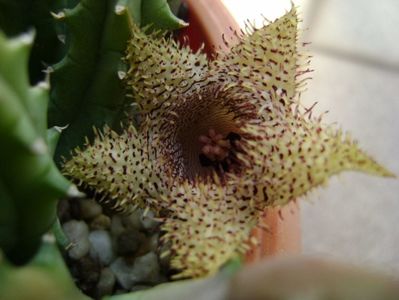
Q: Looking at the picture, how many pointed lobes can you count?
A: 5